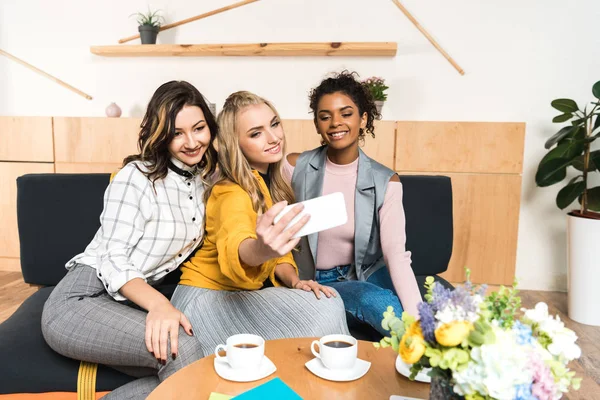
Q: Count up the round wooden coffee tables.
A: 1